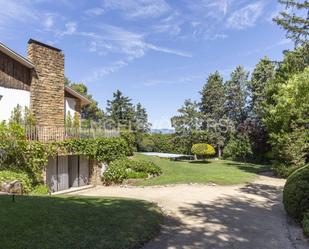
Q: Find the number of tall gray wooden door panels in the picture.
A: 4